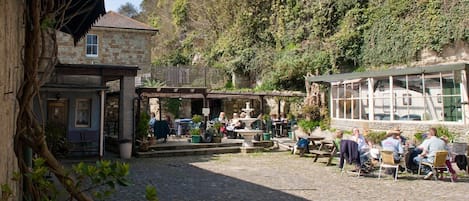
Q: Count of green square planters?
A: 1